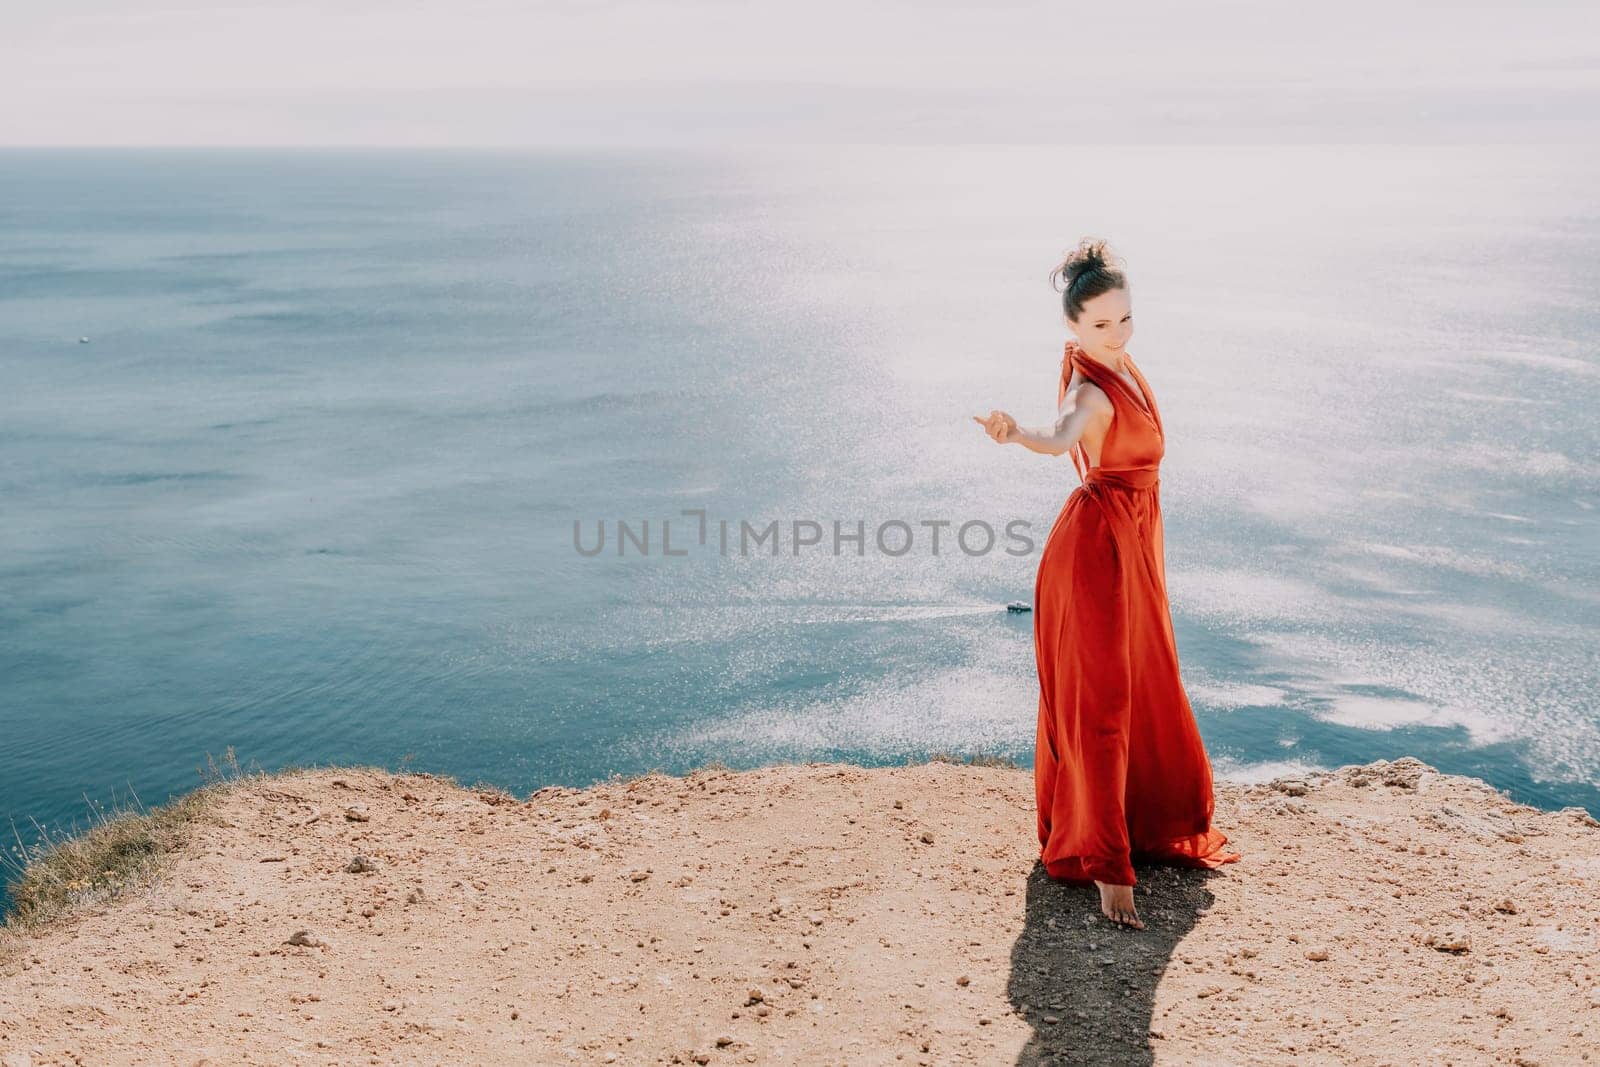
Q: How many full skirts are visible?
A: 1